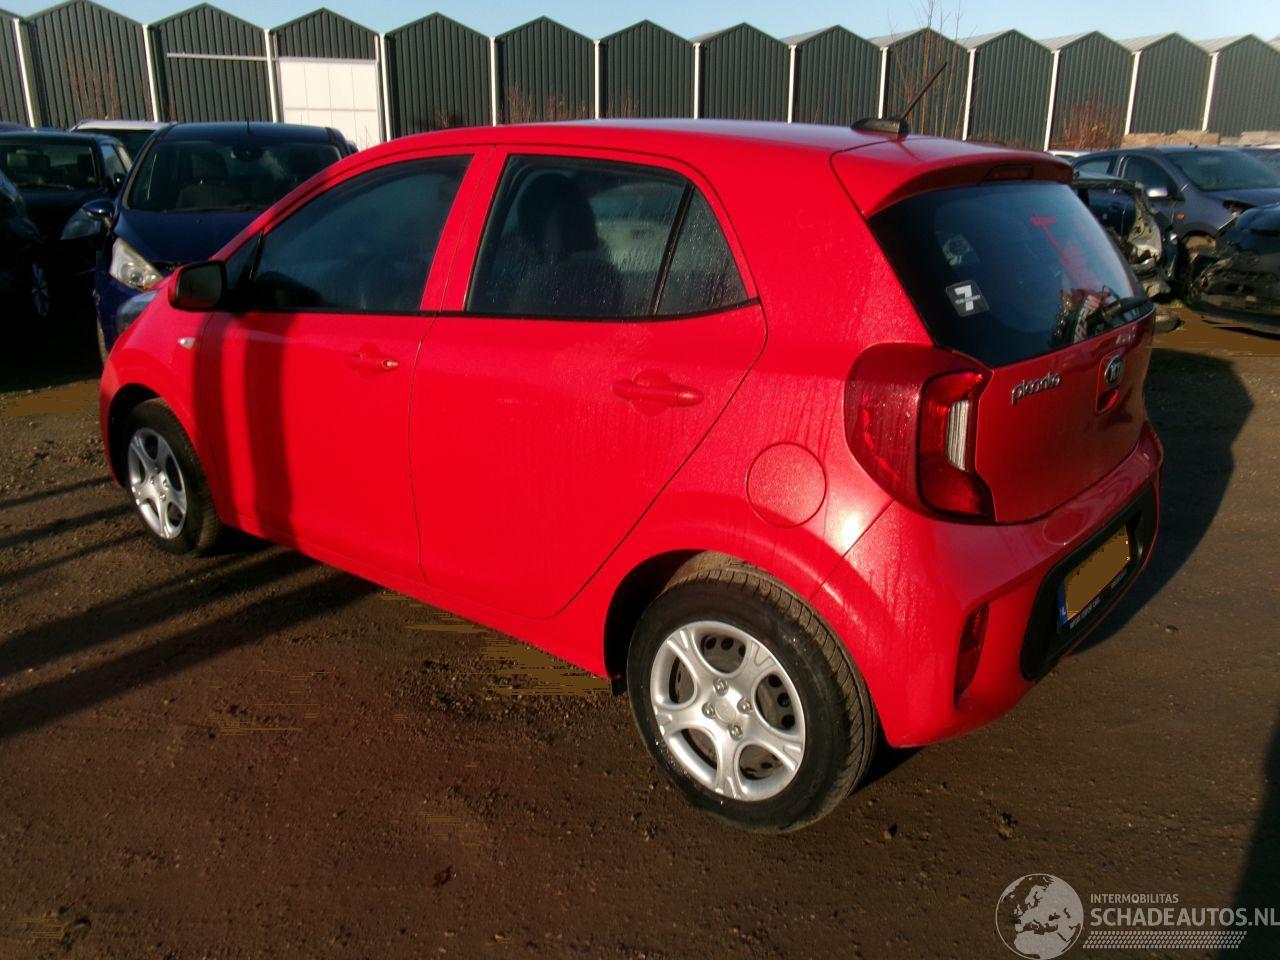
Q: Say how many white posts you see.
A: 13